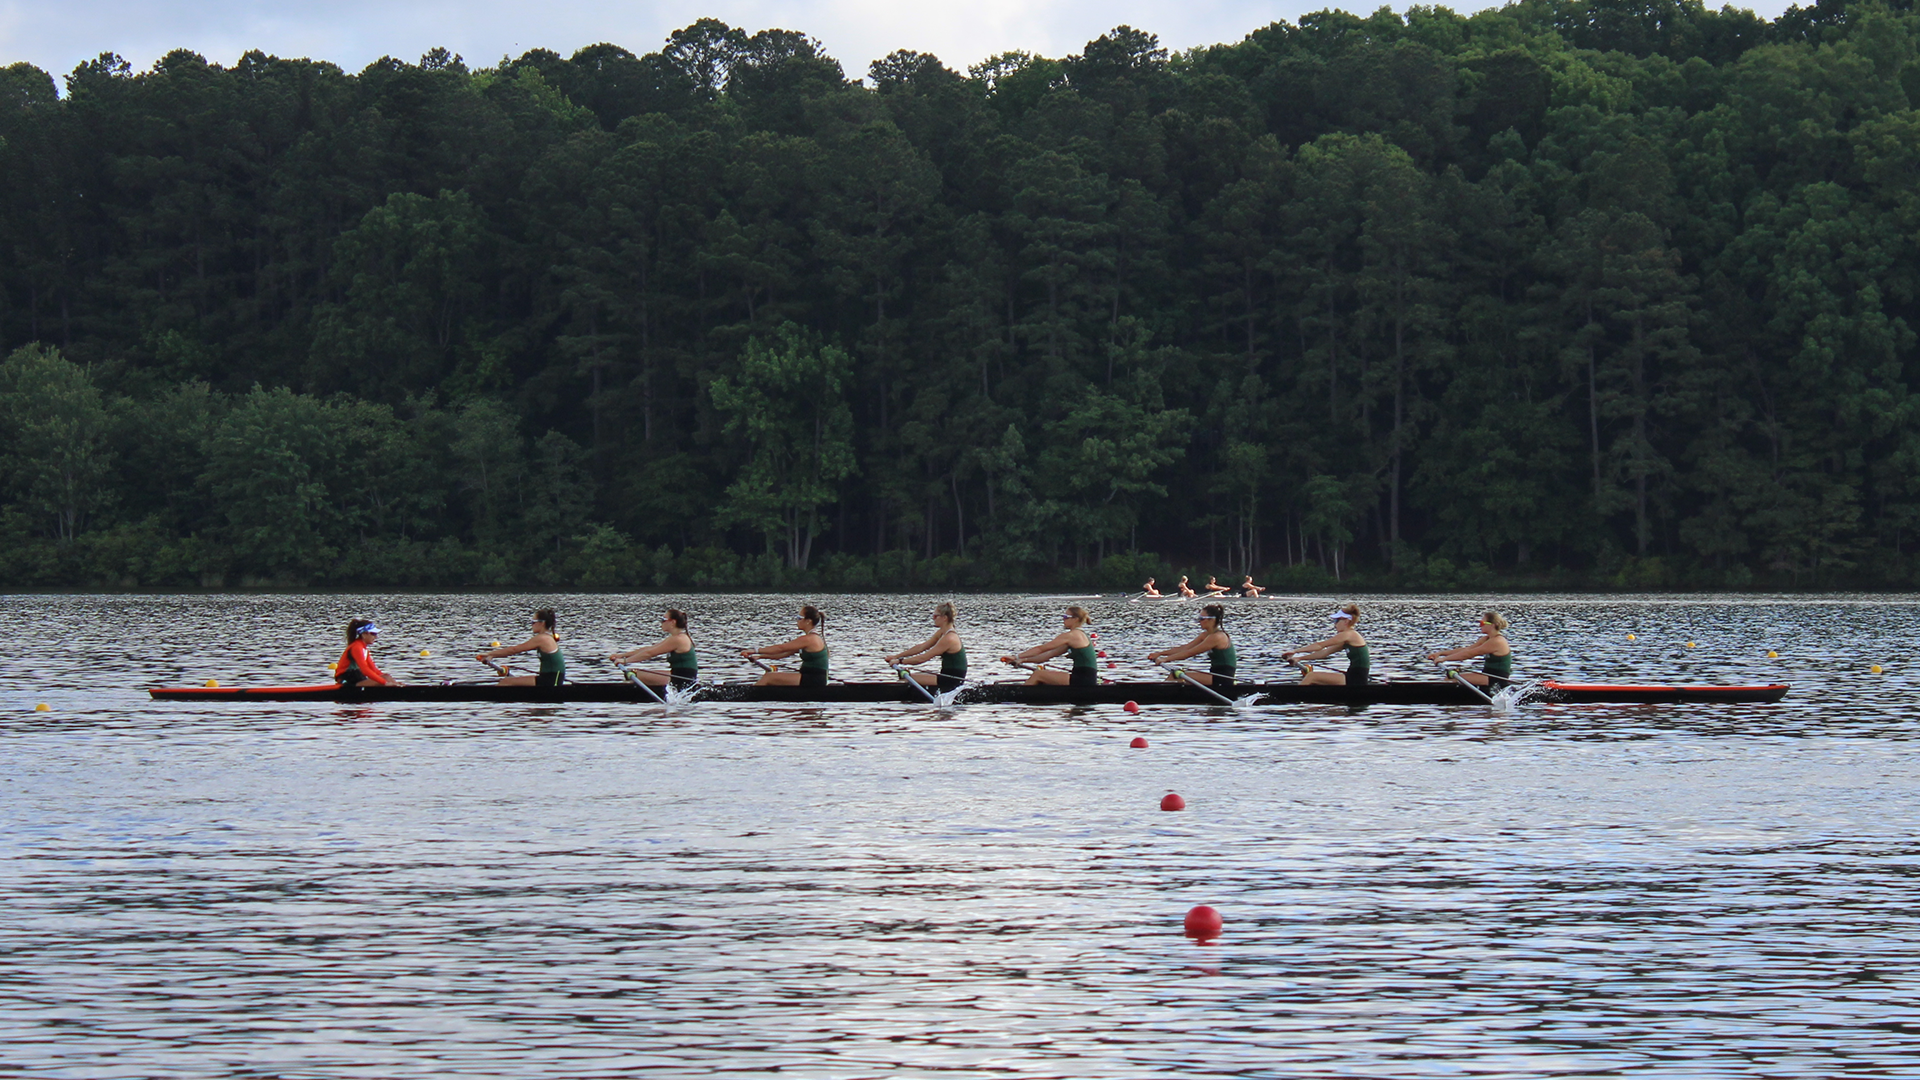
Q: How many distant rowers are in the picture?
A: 4